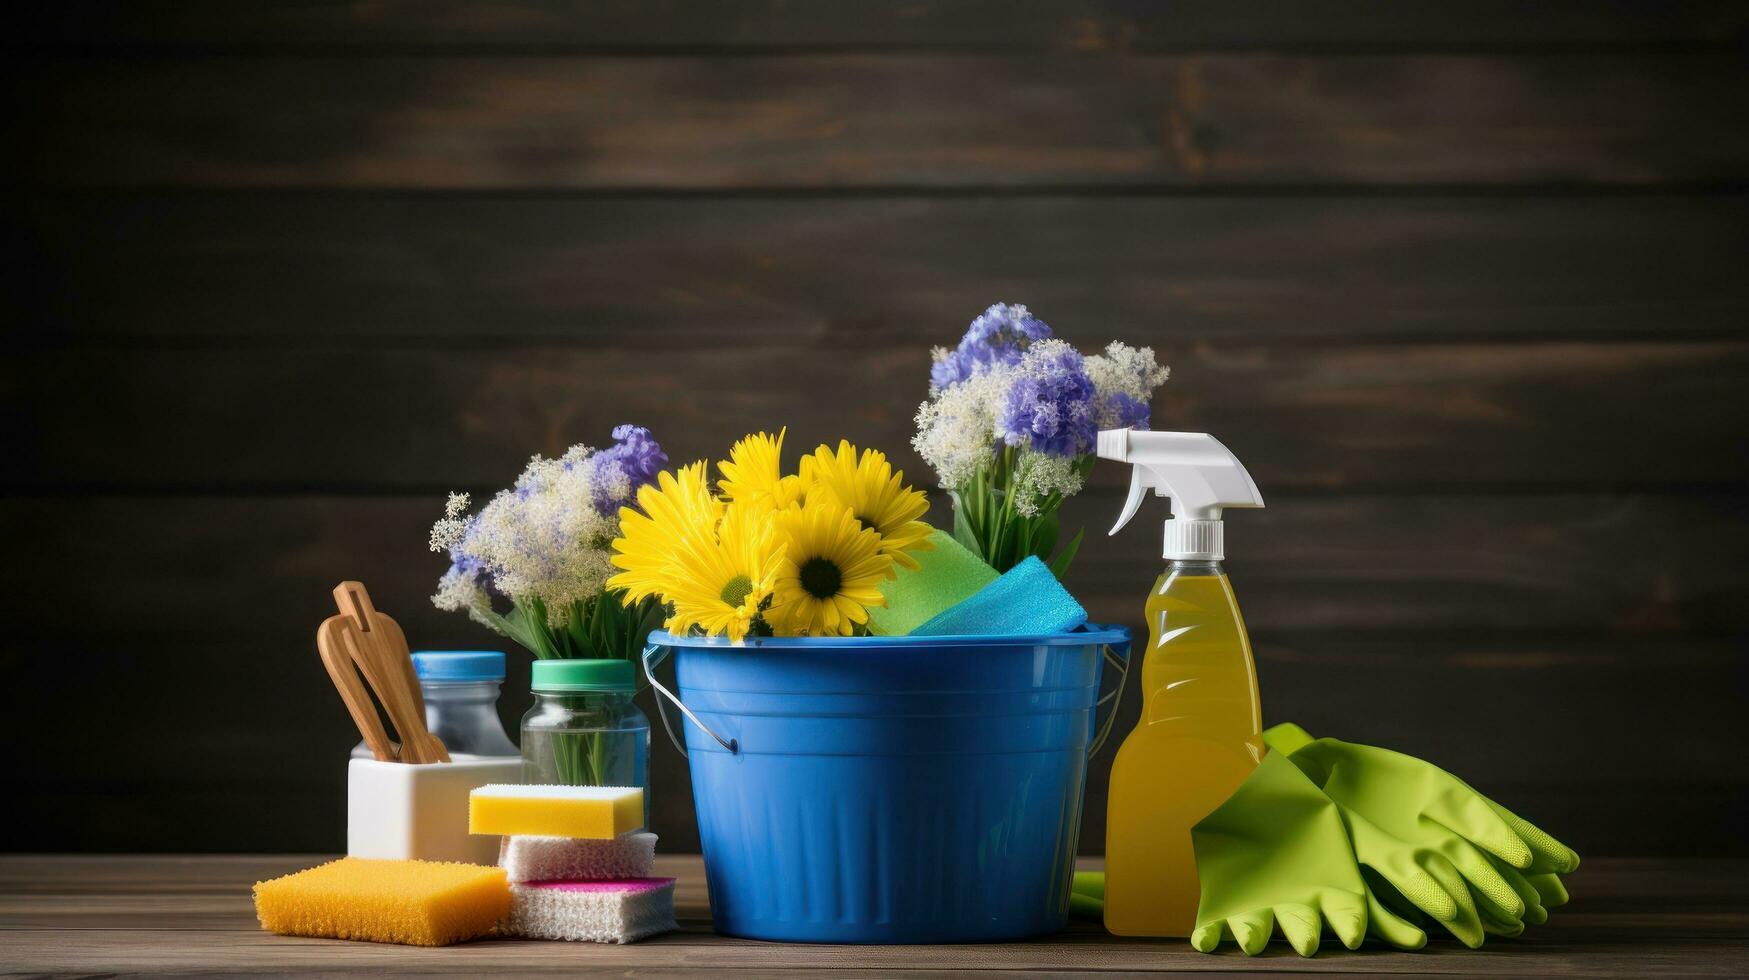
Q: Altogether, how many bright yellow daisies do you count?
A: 5